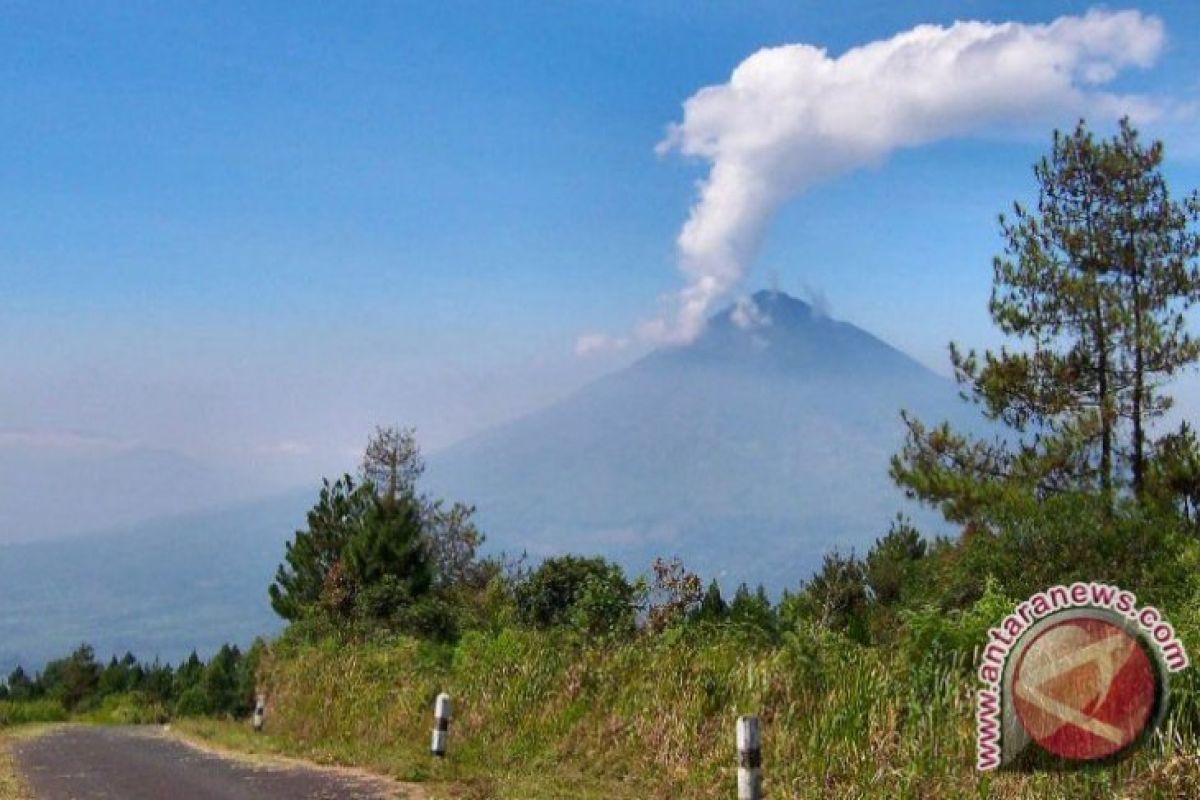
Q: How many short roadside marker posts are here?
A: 3